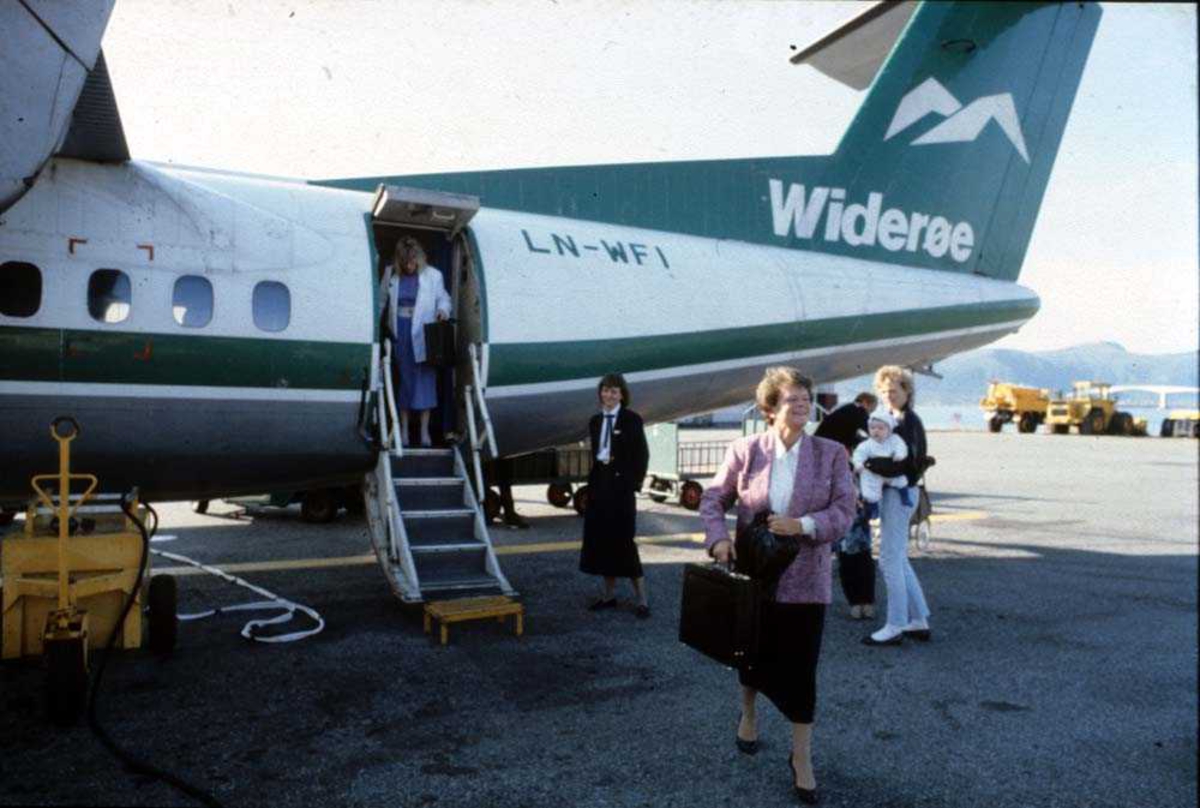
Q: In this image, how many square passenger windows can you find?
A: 4